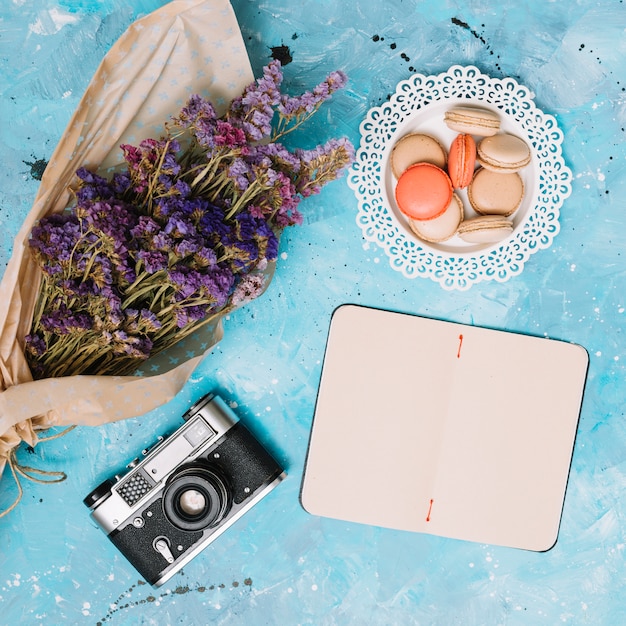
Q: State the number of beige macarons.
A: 6